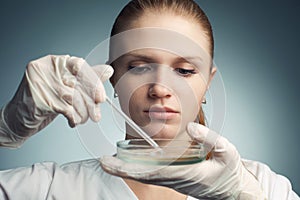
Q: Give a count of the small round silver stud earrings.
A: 2